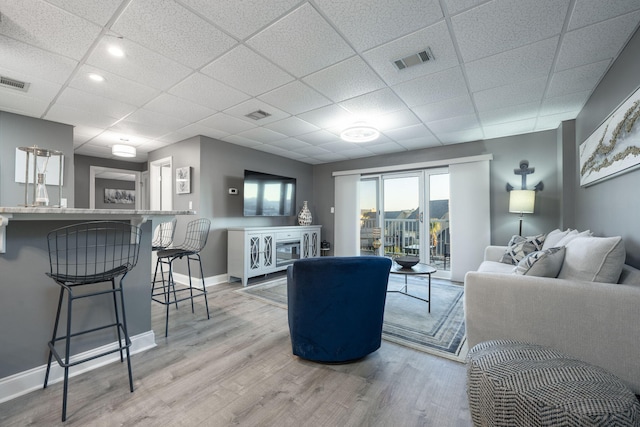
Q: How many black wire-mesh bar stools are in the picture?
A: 3